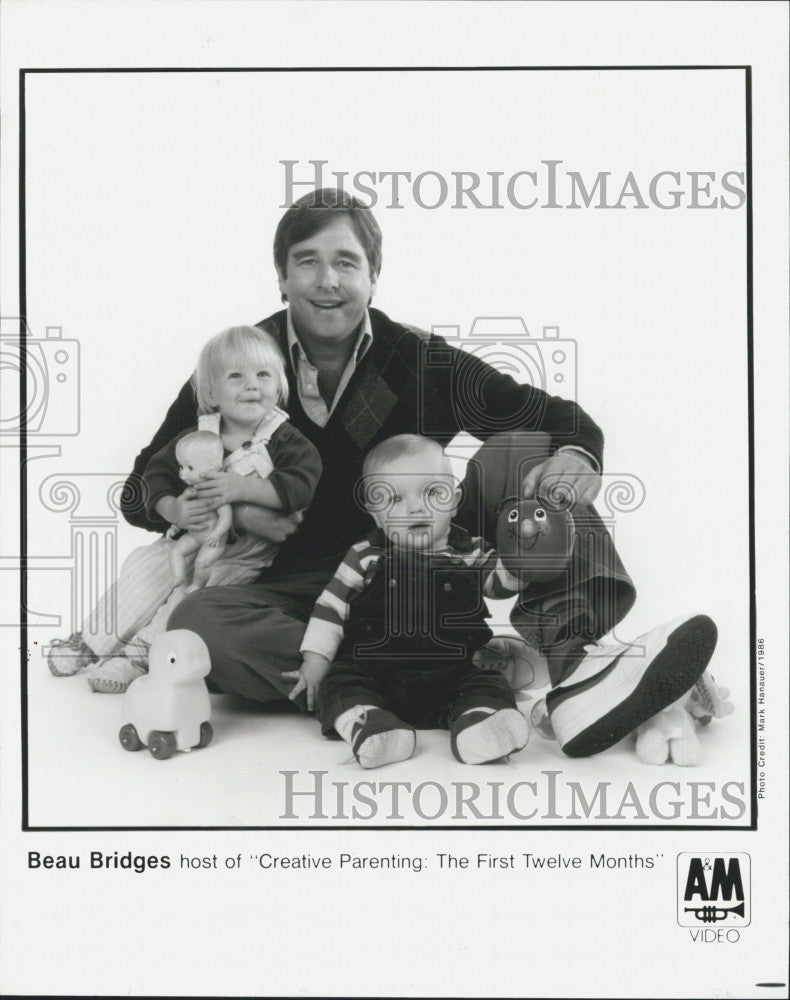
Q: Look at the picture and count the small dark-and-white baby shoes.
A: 2